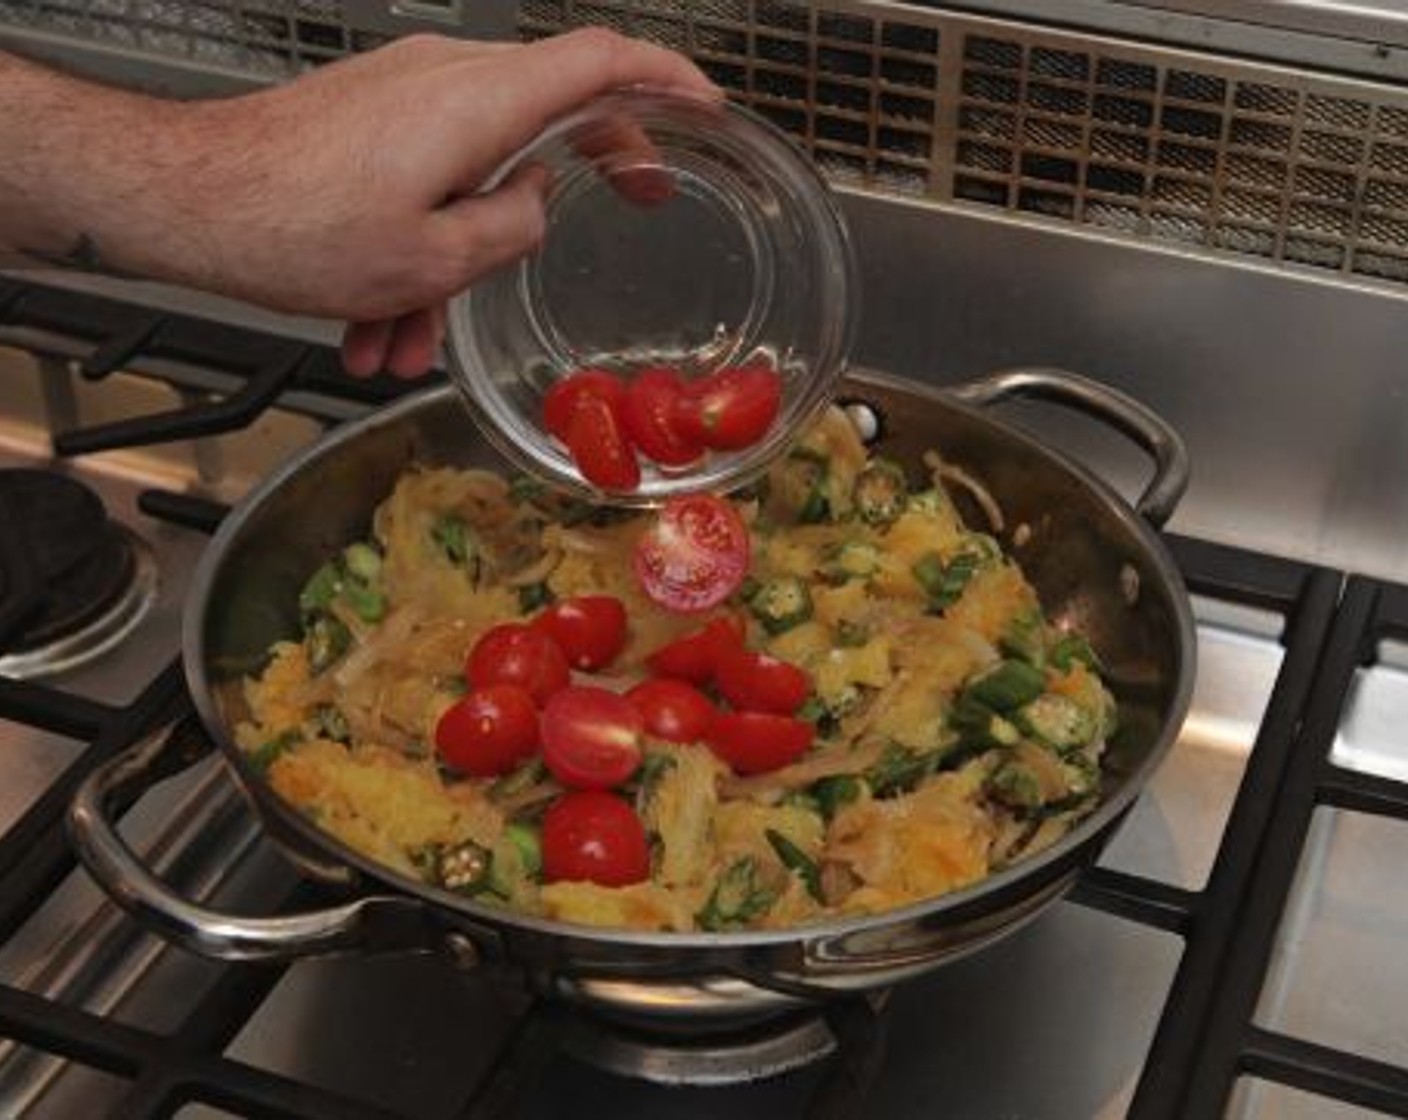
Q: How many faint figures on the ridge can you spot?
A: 0